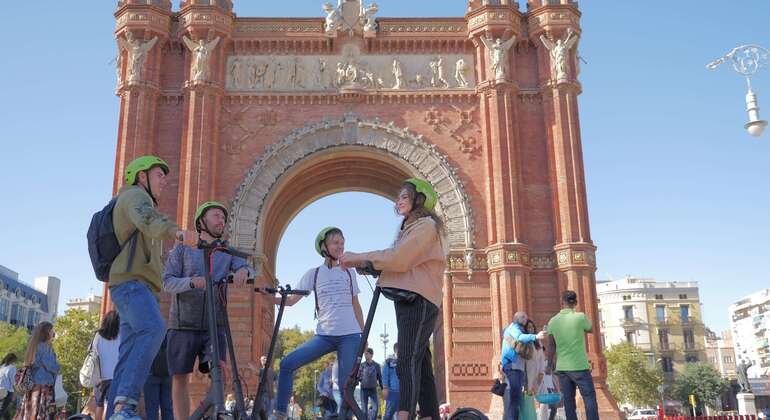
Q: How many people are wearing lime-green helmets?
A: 4